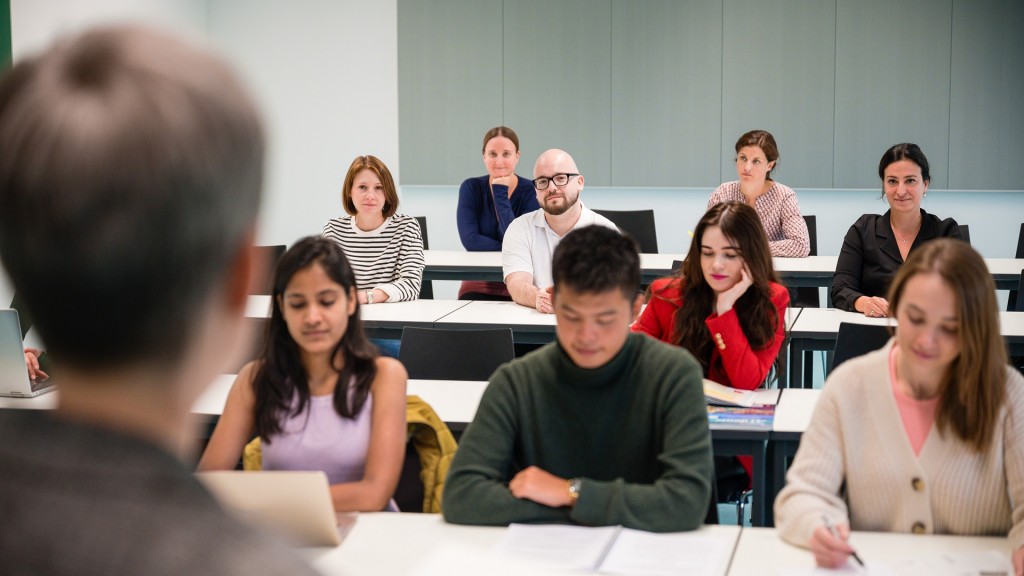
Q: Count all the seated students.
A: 9